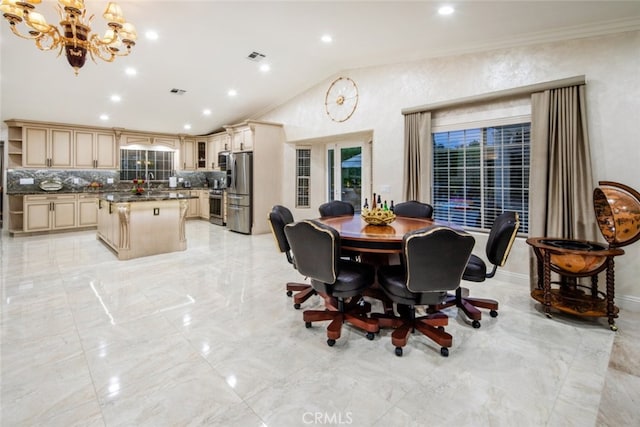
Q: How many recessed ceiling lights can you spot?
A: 10